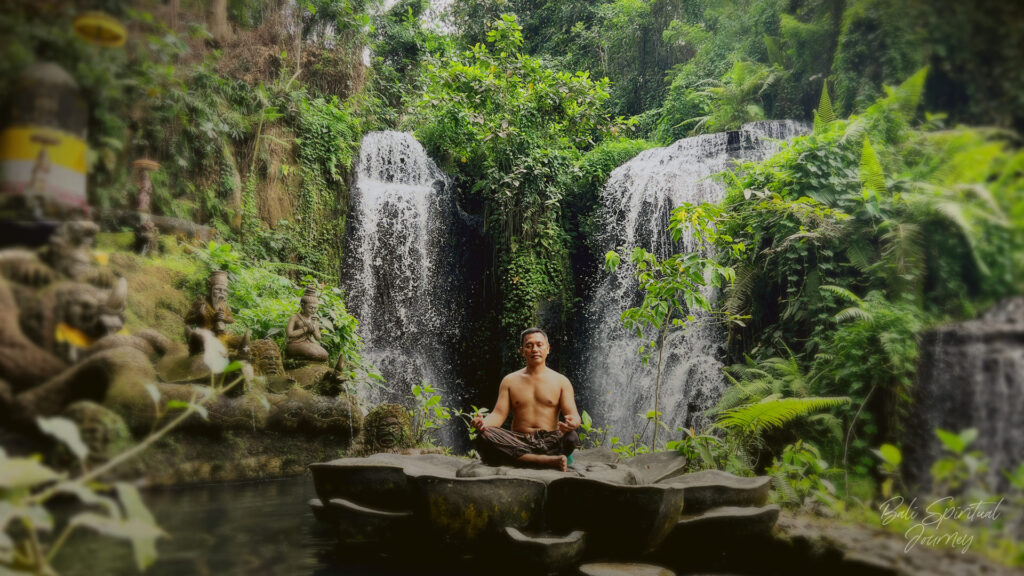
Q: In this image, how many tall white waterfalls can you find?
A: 2